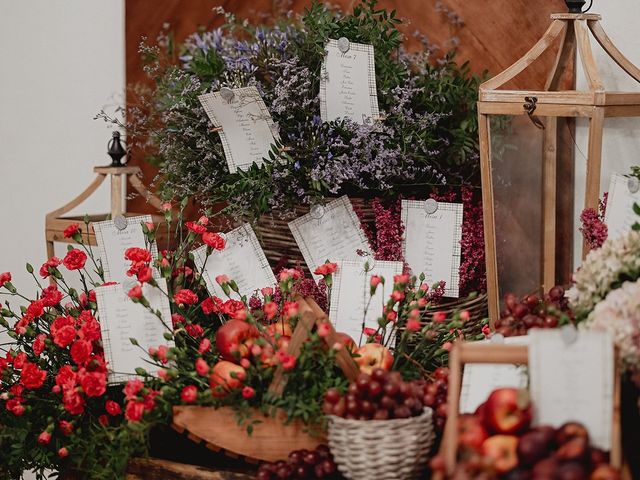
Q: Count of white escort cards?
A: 11